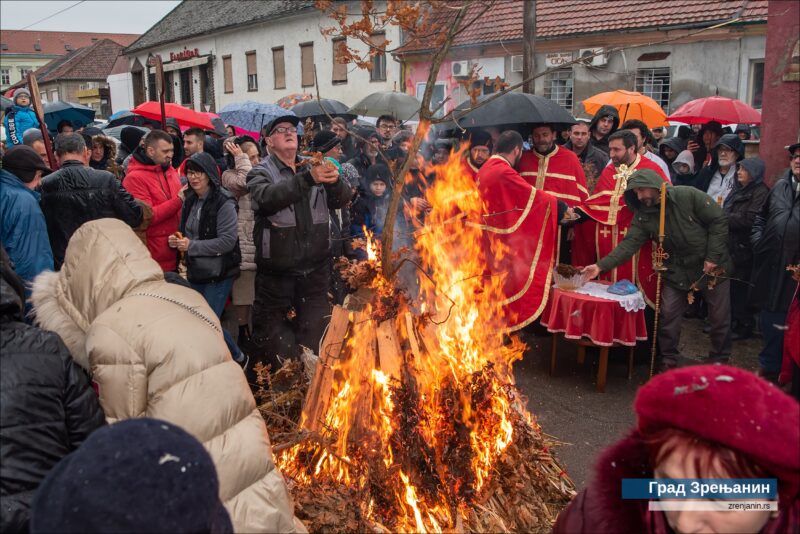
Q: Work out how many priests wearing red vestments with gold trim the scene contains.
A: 4